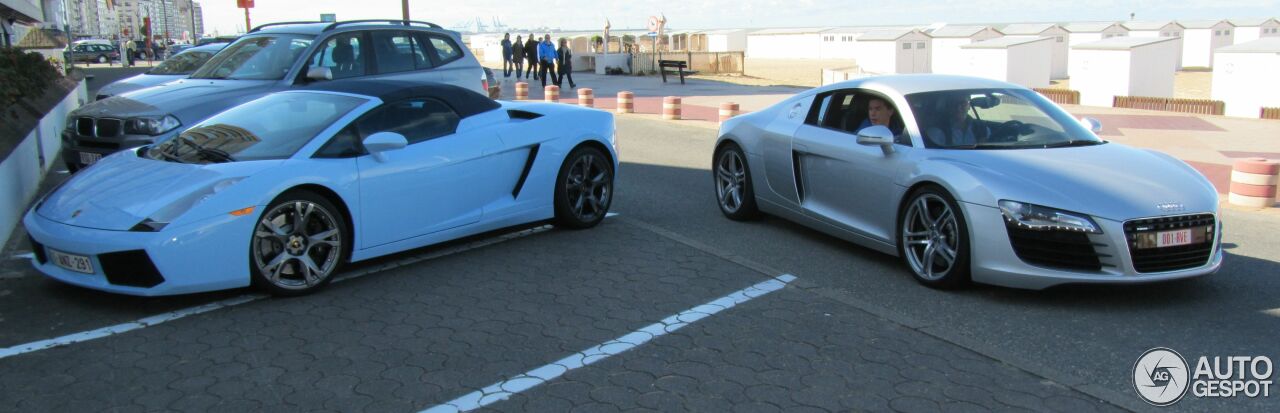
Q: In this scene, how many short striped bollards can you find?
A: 7